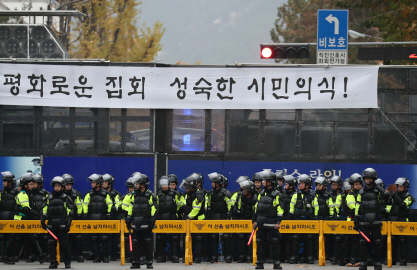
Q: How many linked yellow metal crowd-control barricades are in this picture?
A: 7